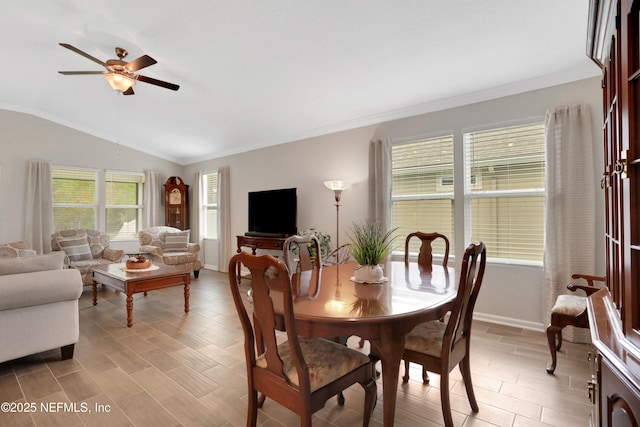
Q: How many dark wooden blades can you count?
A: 5